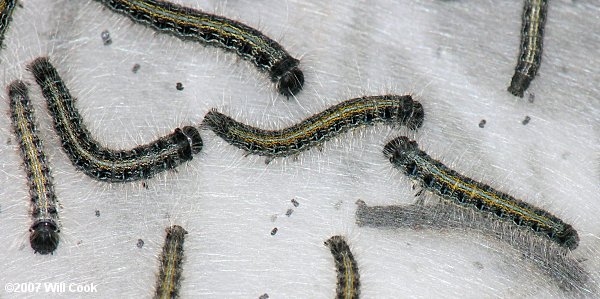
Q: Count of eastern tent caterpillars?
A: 9